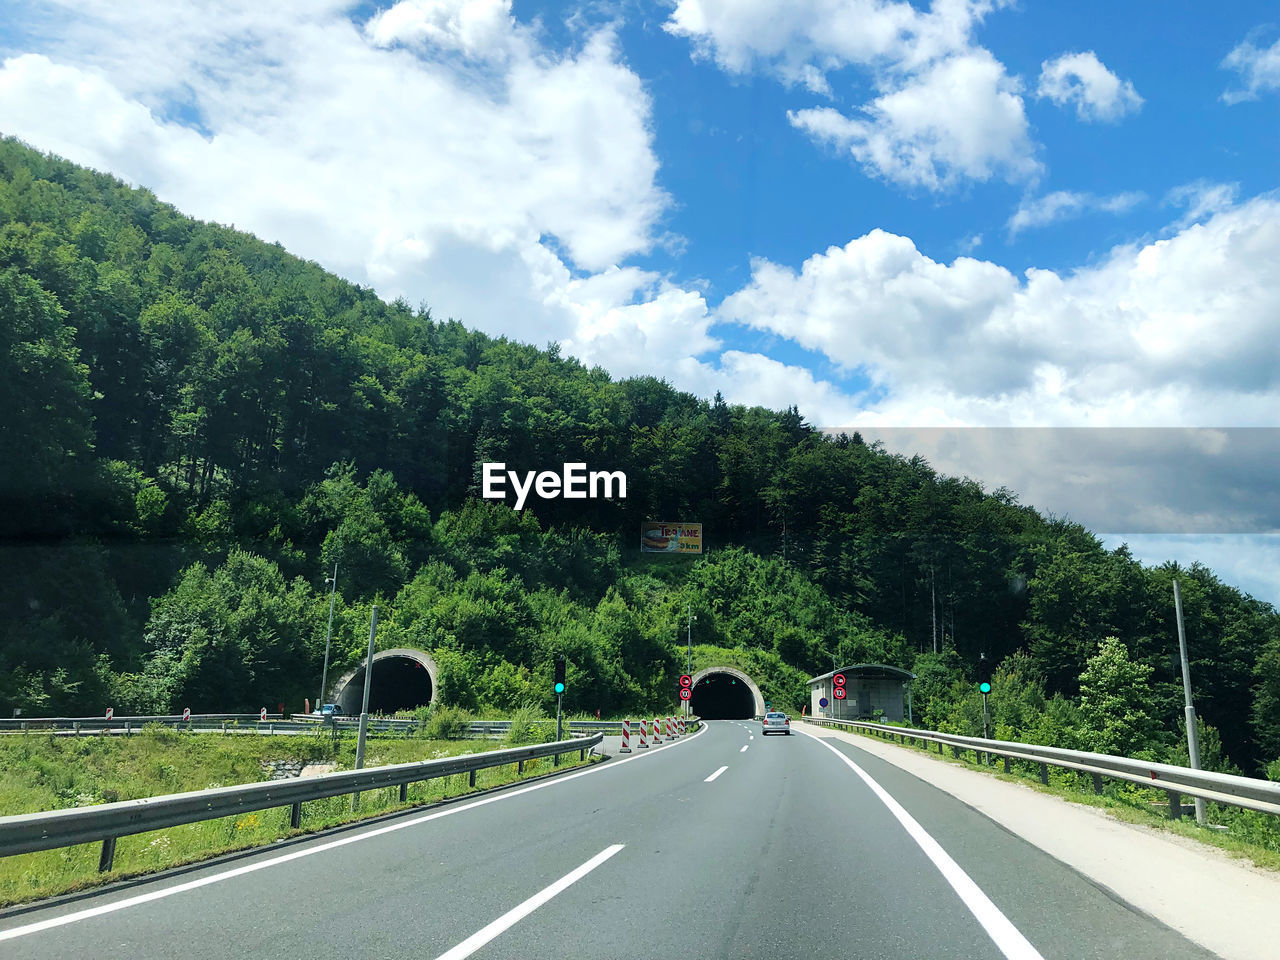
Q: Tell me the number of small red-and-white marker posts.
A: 9